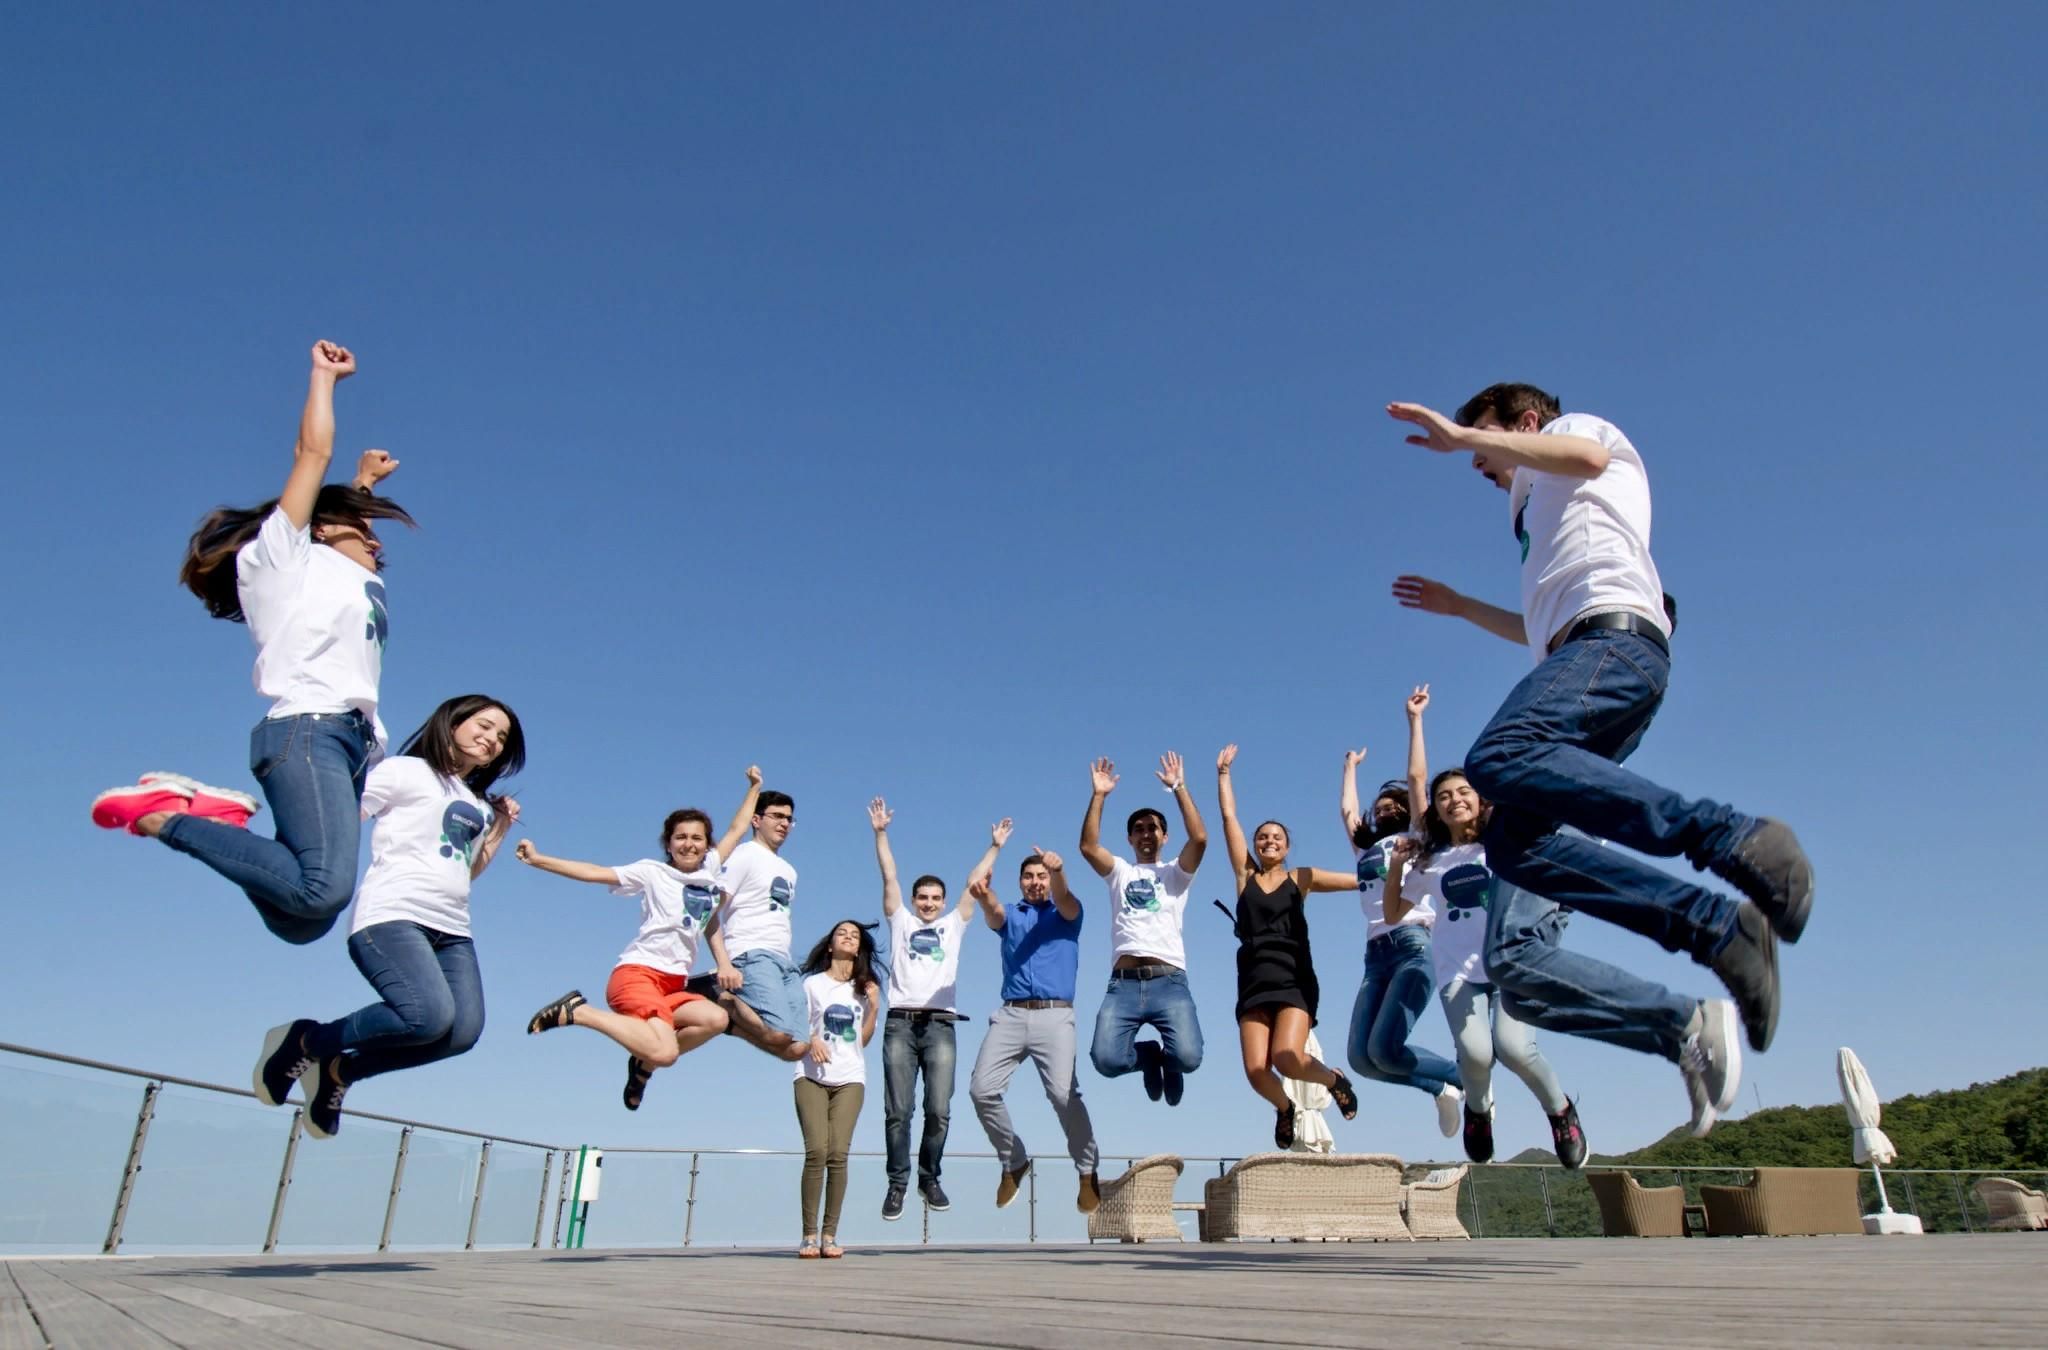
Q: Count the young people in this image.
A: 13